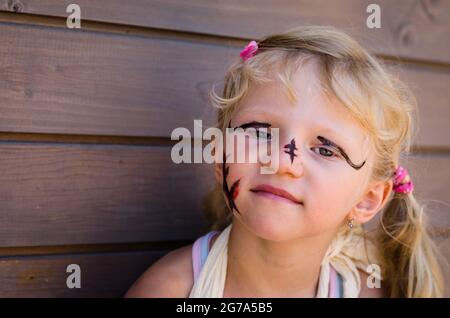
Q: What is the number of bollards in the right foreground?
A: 0